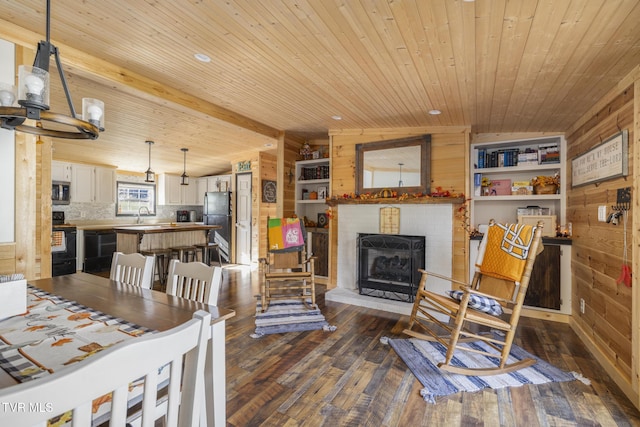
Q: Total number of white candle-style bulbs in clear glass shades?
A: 3